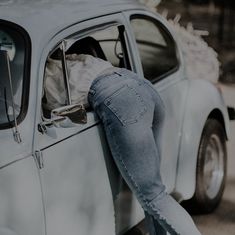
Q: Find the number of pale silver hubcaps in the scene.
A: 1